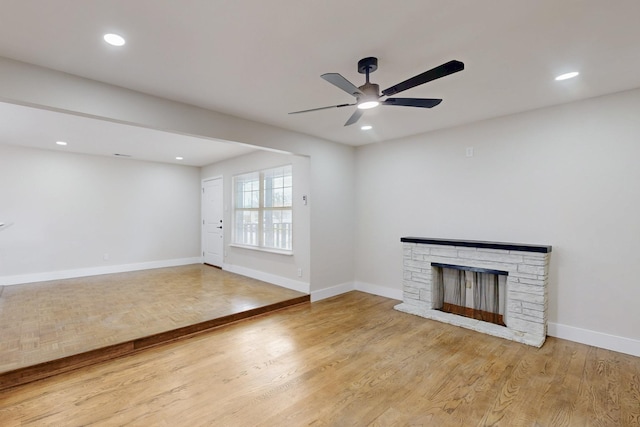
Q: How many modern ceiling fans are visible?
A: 1